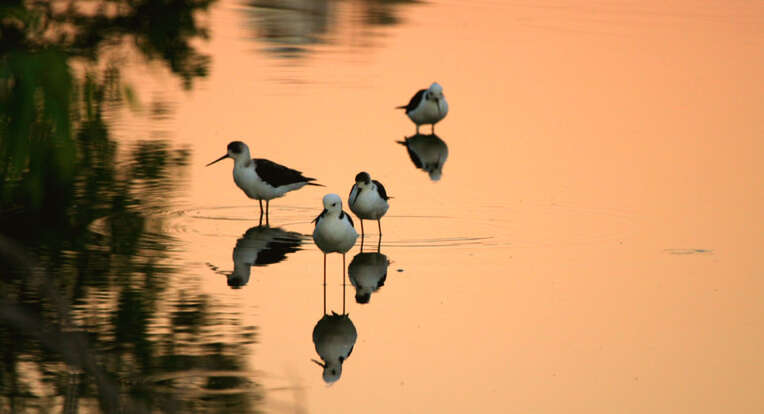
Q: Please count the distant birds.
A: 1